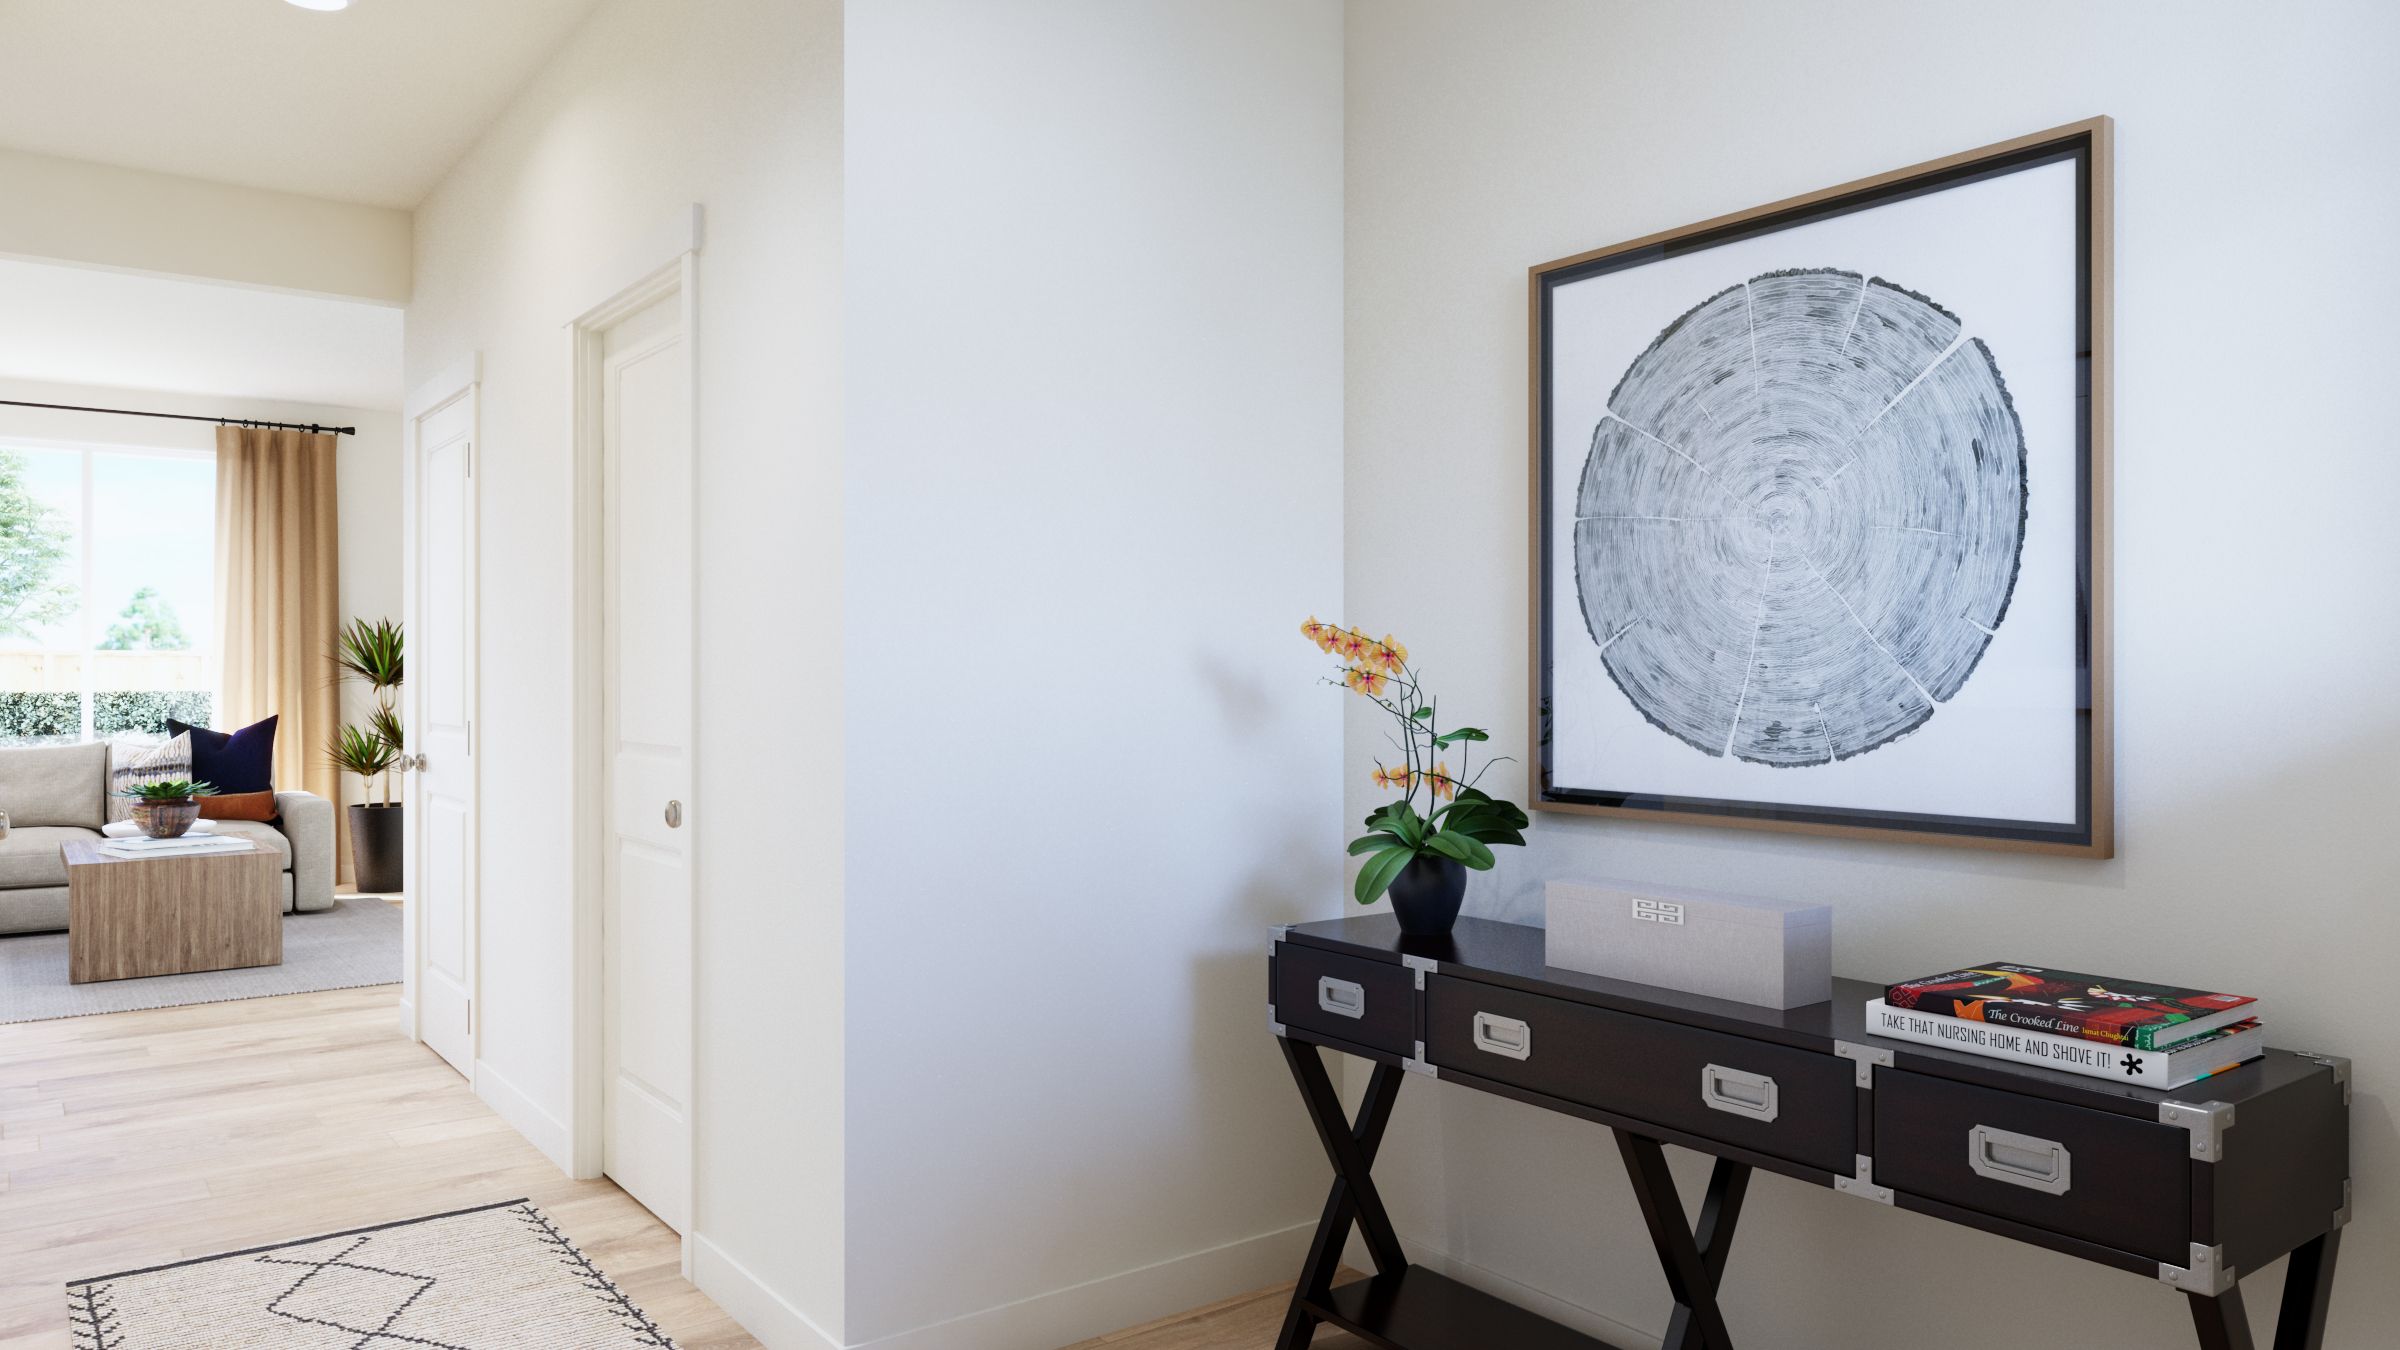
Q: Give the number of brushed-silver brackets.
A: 10